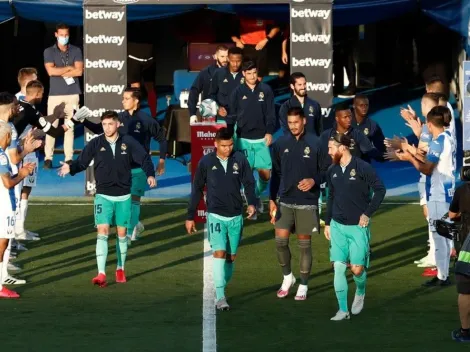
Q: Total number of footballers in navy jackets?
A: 11